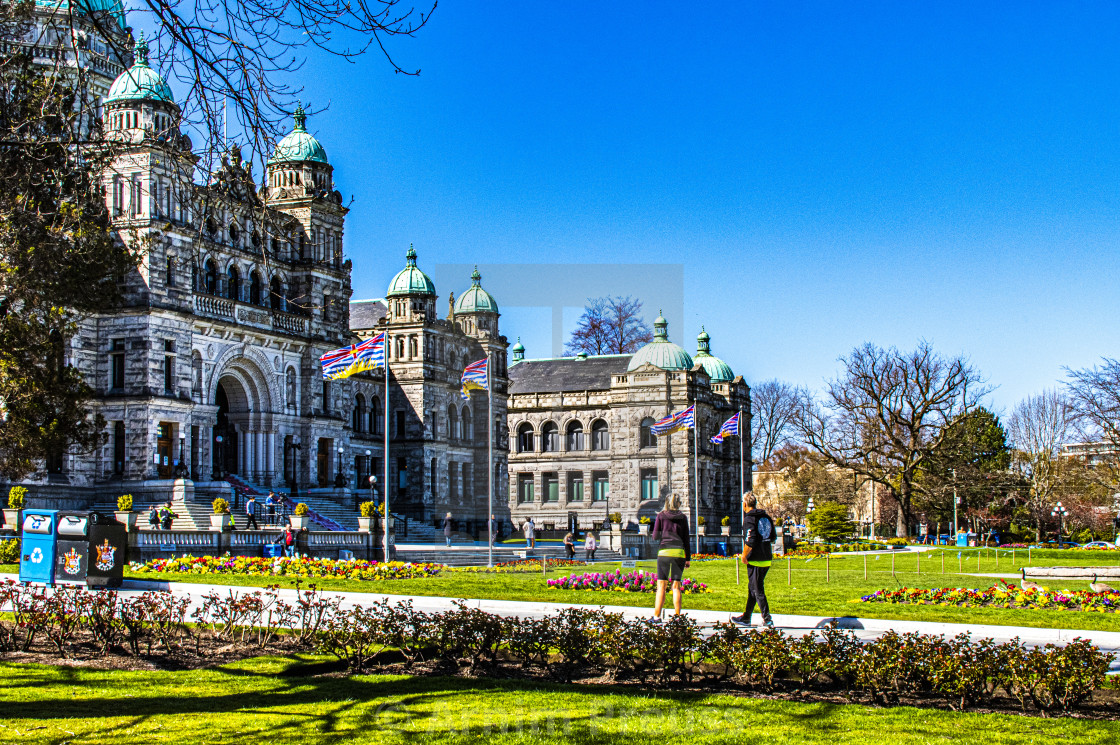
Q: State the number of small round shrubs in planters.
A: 11